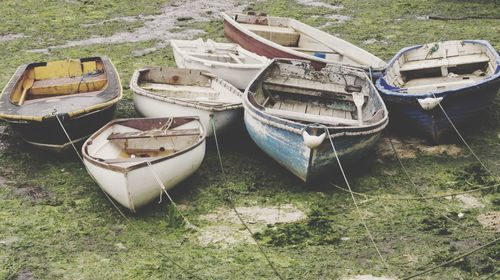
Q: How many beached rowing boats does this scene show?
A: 7